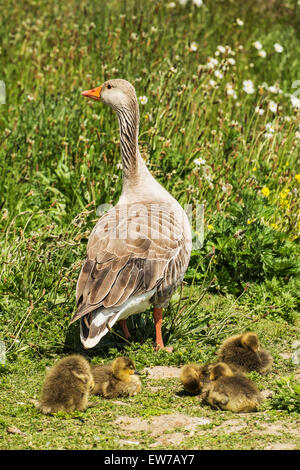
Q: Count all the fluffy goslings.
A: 5